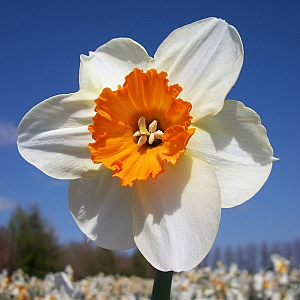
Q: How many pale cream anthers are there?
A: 6